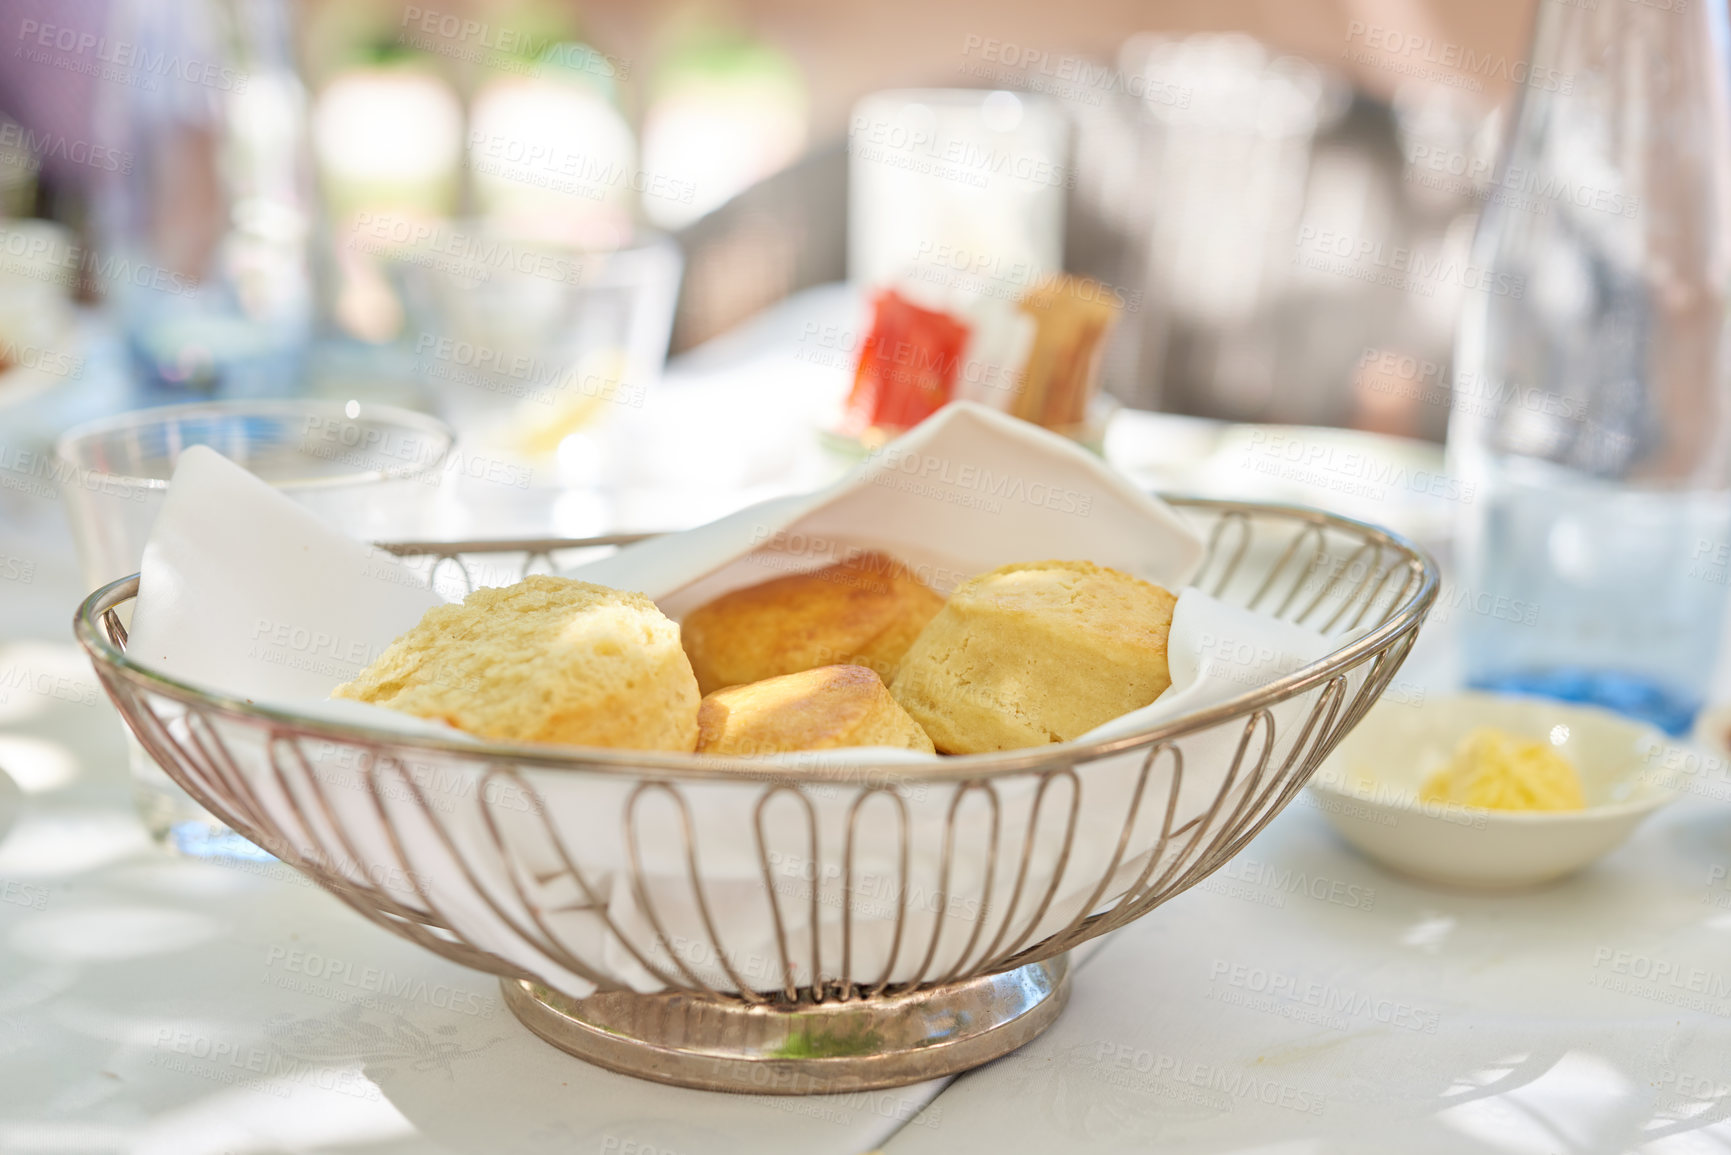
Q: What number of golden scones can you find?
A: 4